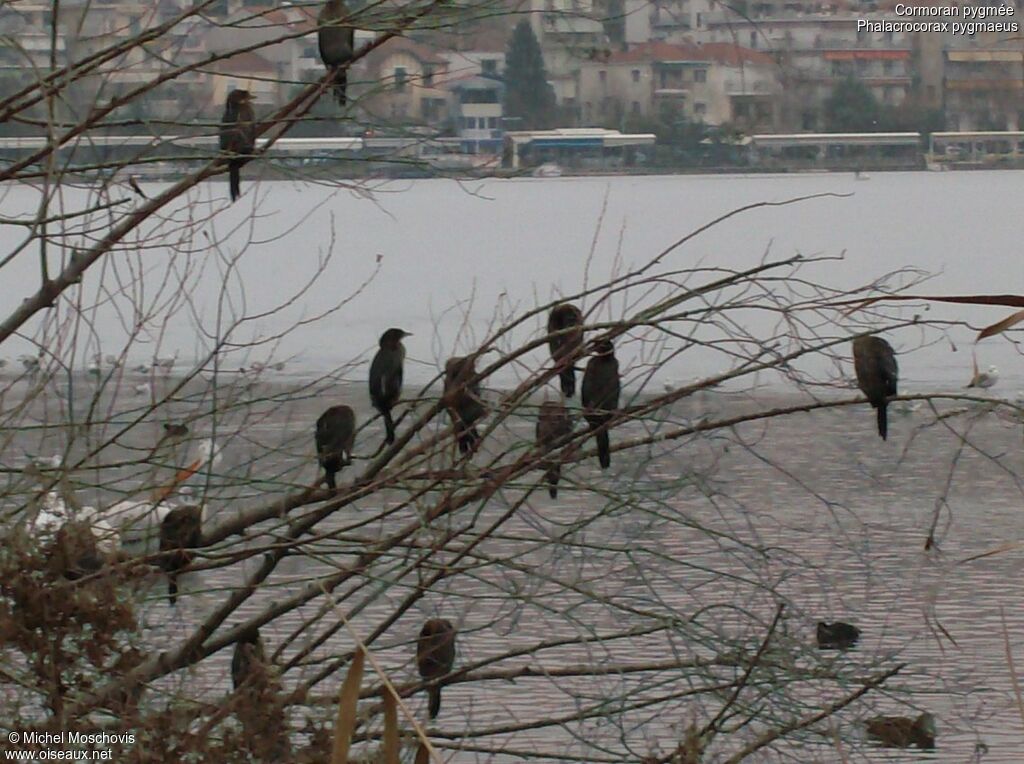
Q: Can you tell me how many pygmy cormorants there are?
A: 12